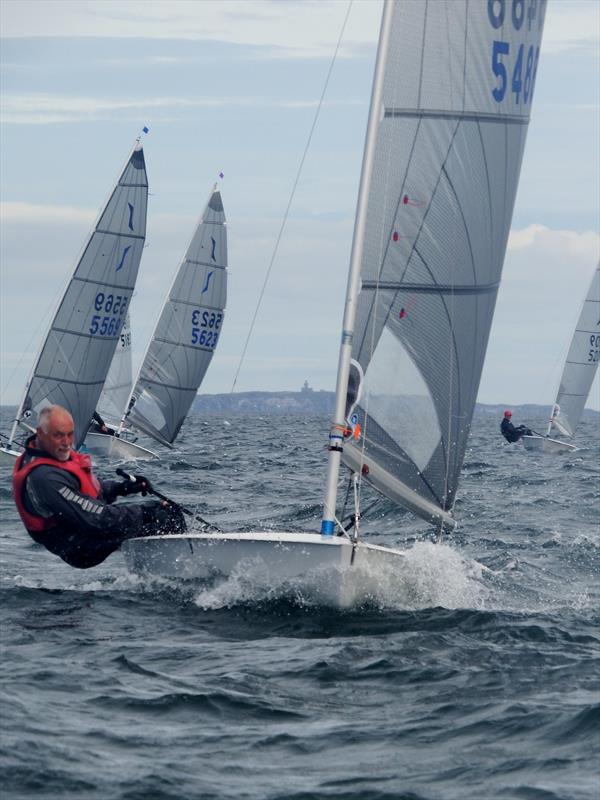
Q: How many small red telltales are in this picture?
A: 3